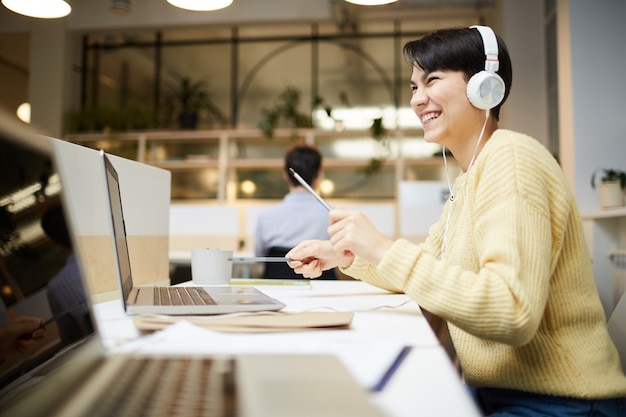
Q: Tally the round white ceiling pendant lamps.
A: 3